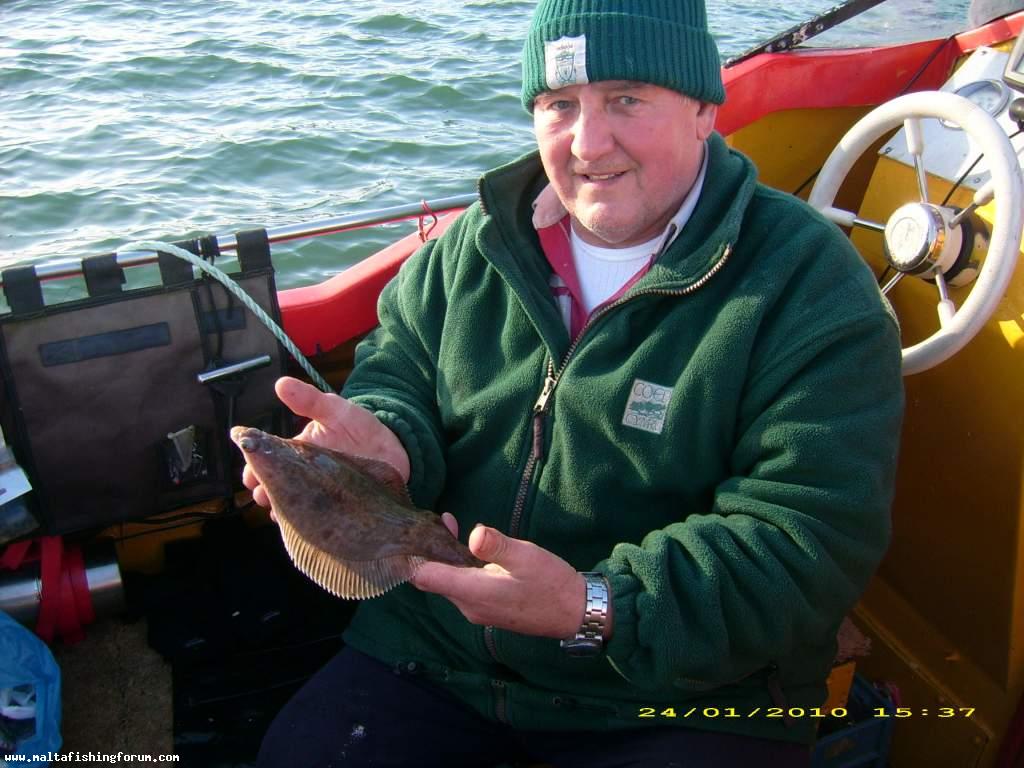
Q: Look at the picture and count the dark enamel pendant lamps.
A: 0